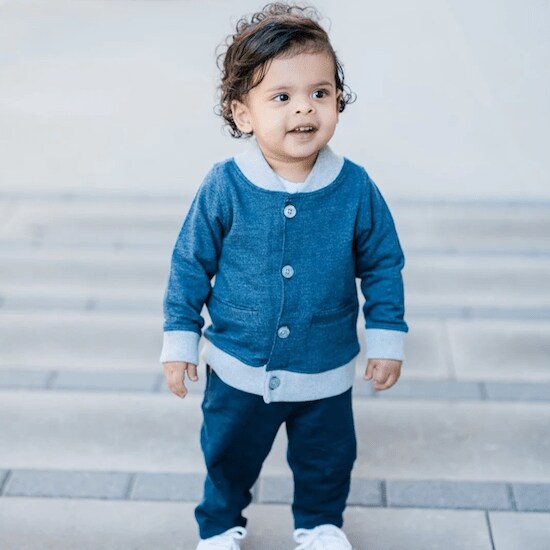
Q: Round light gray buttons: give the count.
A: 4